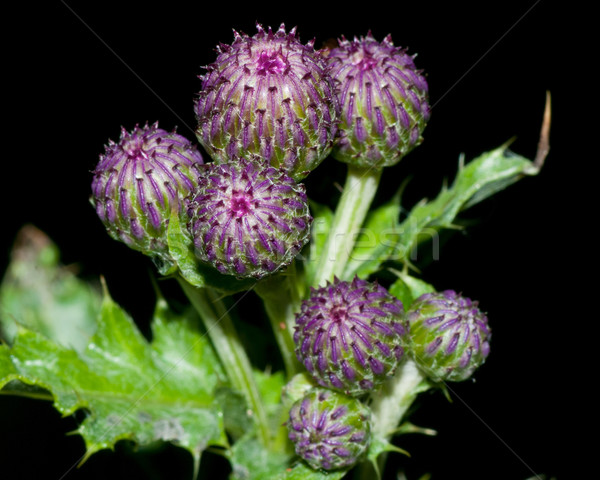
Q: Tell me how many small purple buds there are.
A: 7